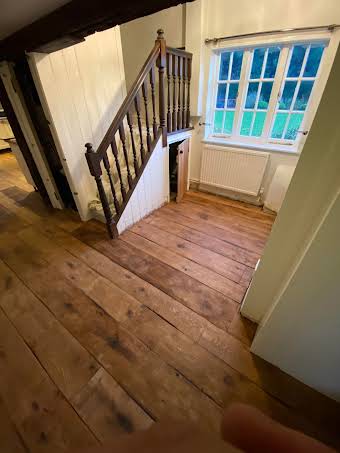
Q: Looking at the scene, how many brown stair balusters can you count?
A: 12